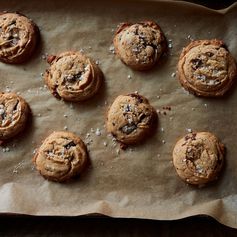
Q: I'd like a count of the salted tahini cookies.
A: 8